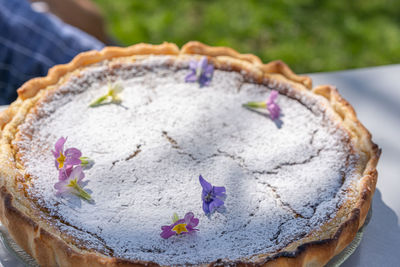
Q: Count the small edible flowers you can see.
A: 7